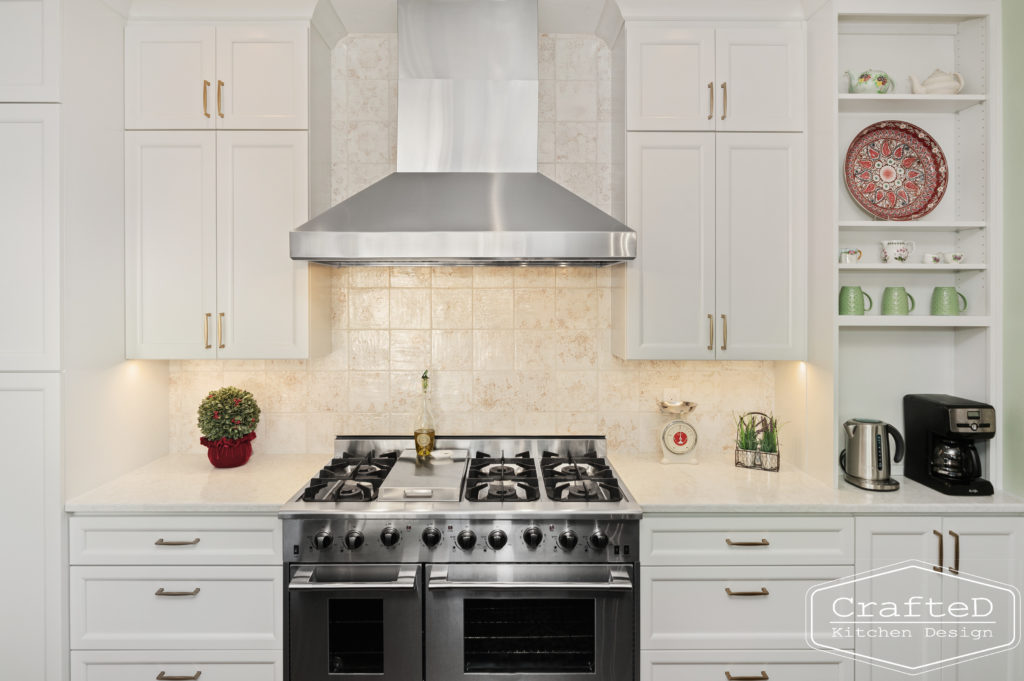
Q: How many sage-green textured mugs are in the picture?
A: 3